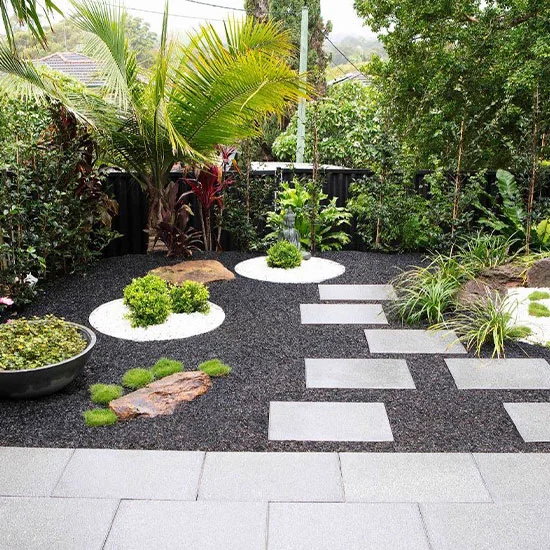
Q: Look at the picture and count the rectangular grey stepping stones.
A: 7